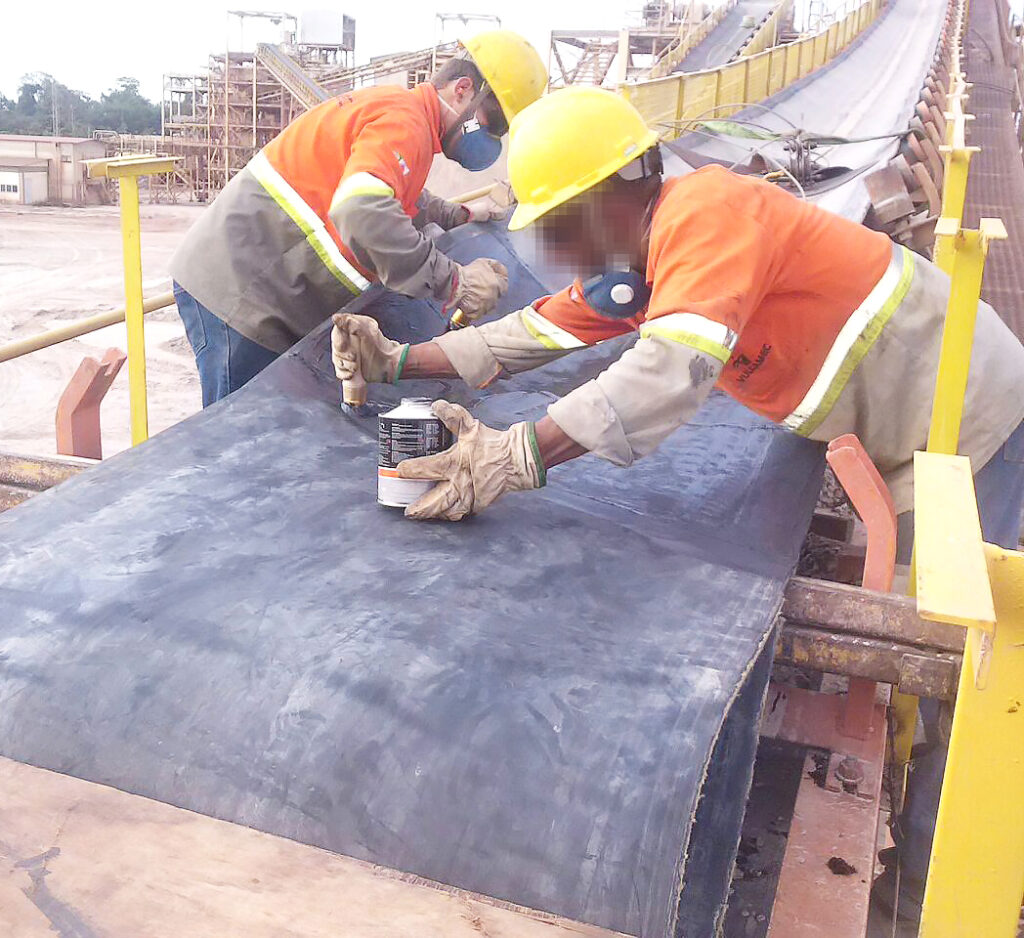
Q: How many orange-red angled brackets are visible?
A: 2